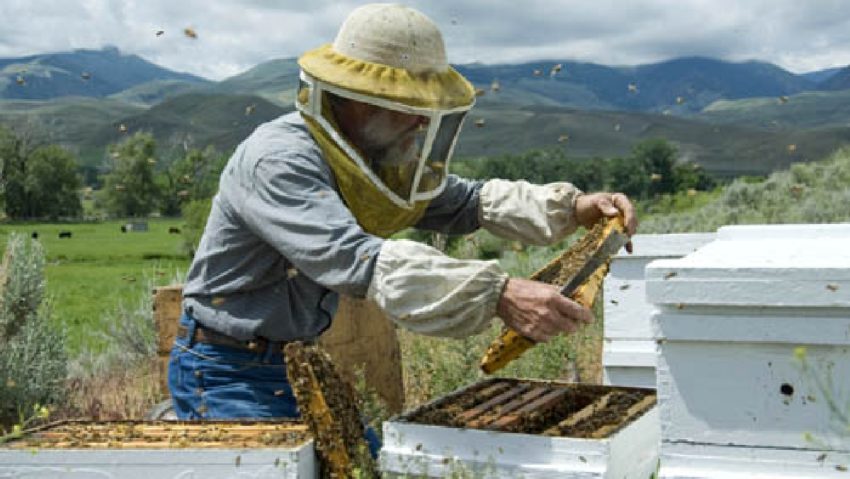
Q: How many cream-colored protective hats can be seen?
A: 1